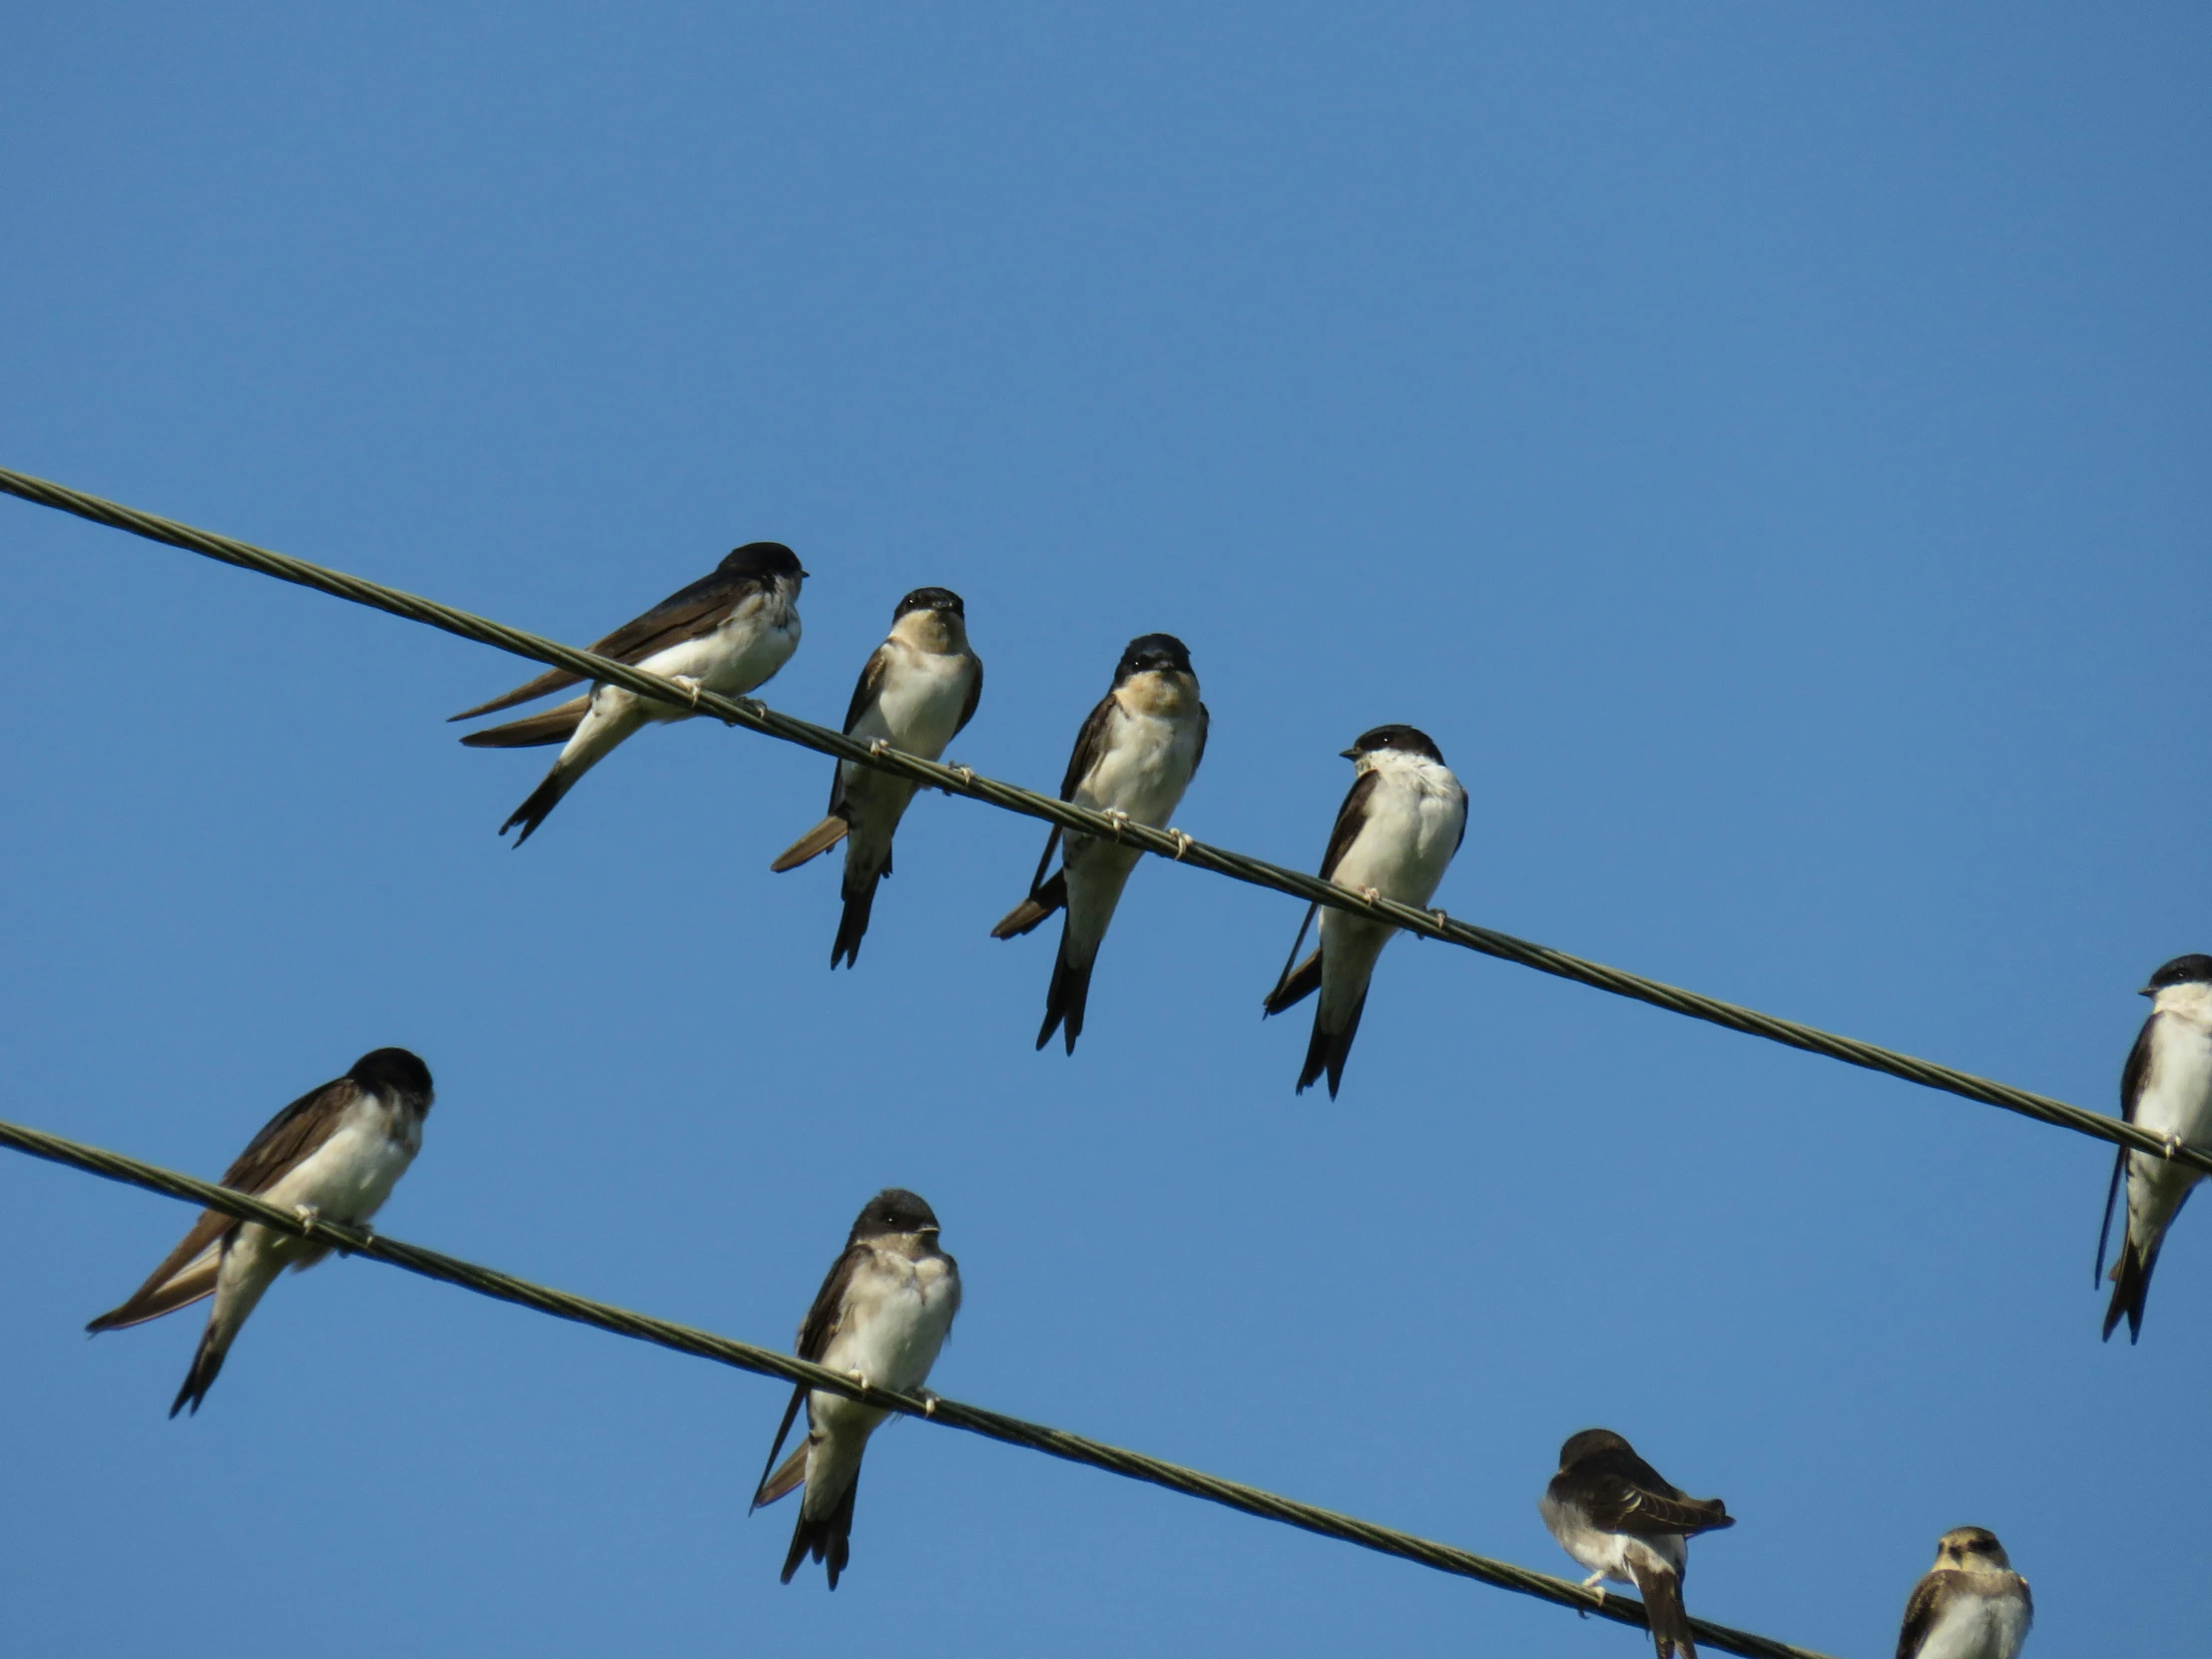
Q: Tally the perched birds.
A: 9